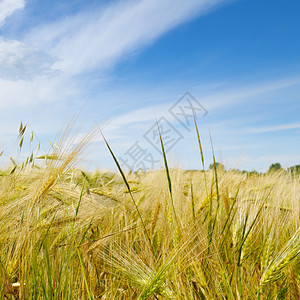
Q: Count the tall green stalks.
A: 4